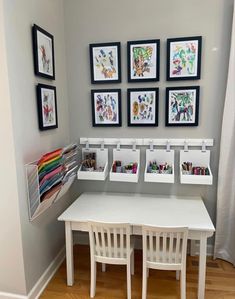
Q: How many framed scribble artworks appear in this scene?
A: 8